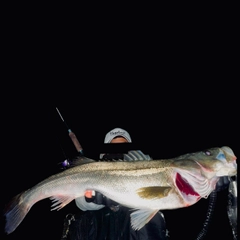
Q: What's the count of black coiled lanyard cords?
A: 1